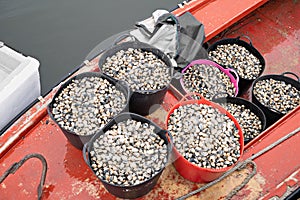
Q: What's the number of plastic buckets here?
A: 8